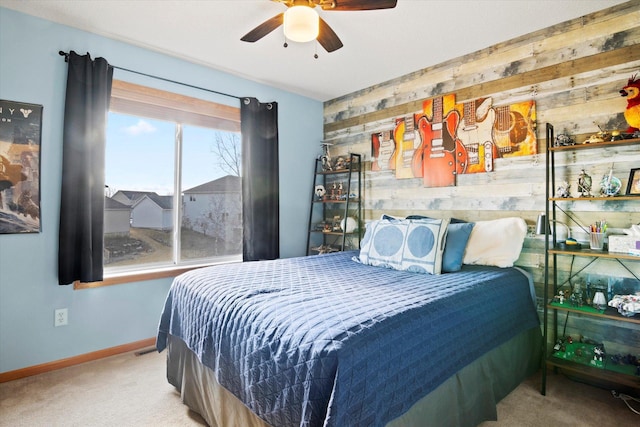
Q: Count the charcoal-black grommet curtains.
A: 2